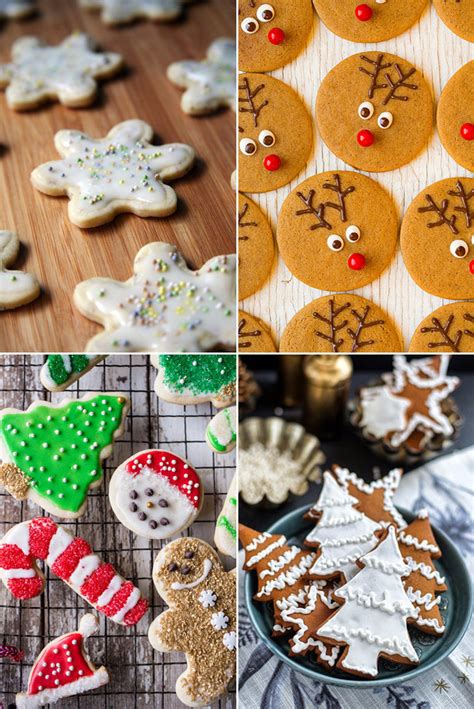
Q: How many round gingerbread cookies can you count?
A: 12